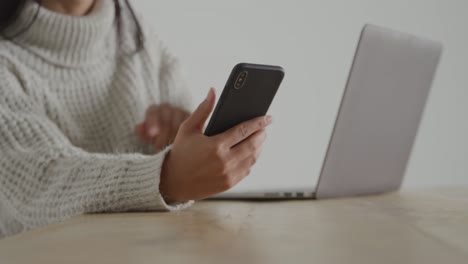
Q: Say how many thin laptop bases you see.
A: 1